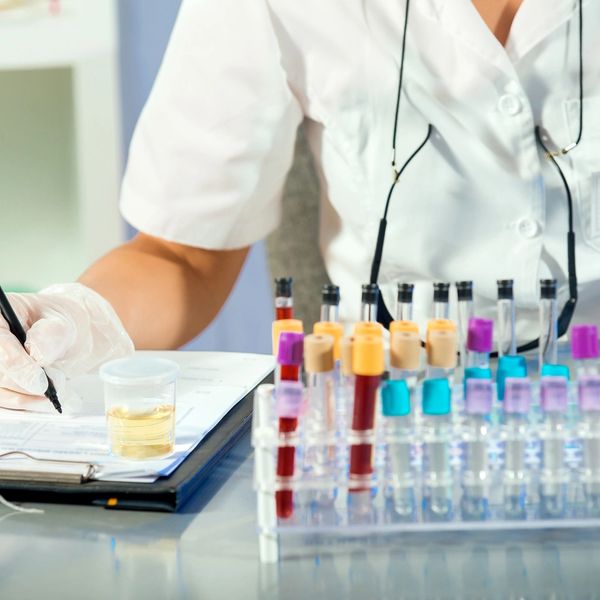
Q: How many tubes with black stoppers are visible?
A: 8